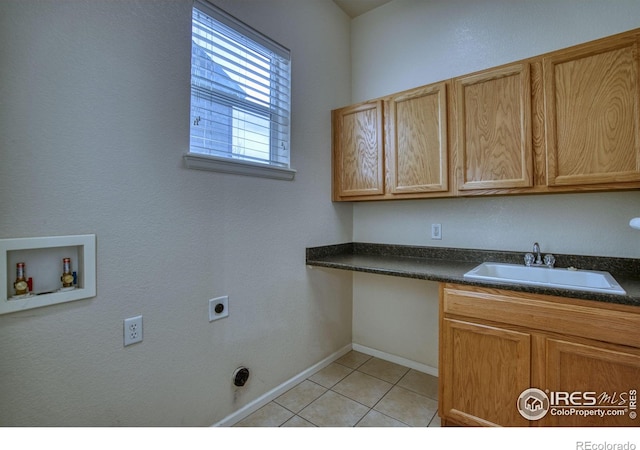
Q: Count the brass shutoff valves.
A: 2